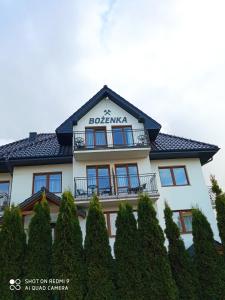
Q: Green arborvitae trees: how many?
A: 9